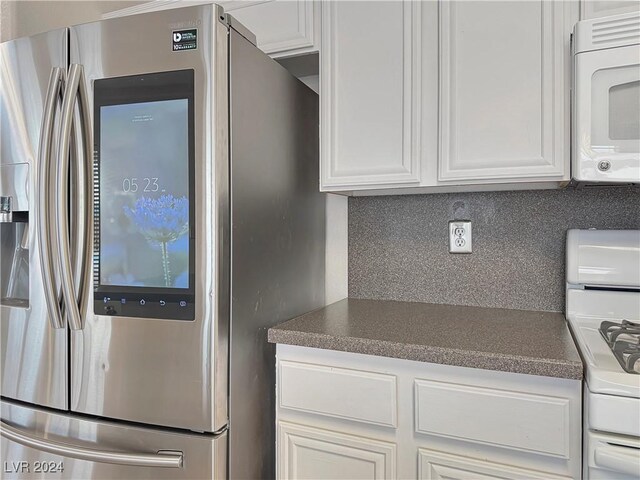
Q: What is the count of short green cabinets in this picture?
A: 0